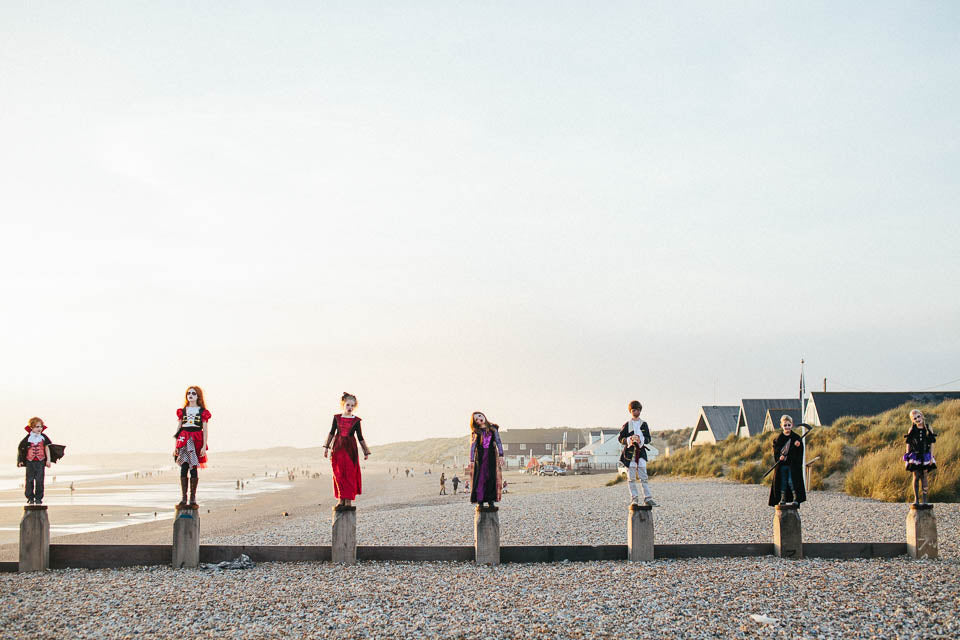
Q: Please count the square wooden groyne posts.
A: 7